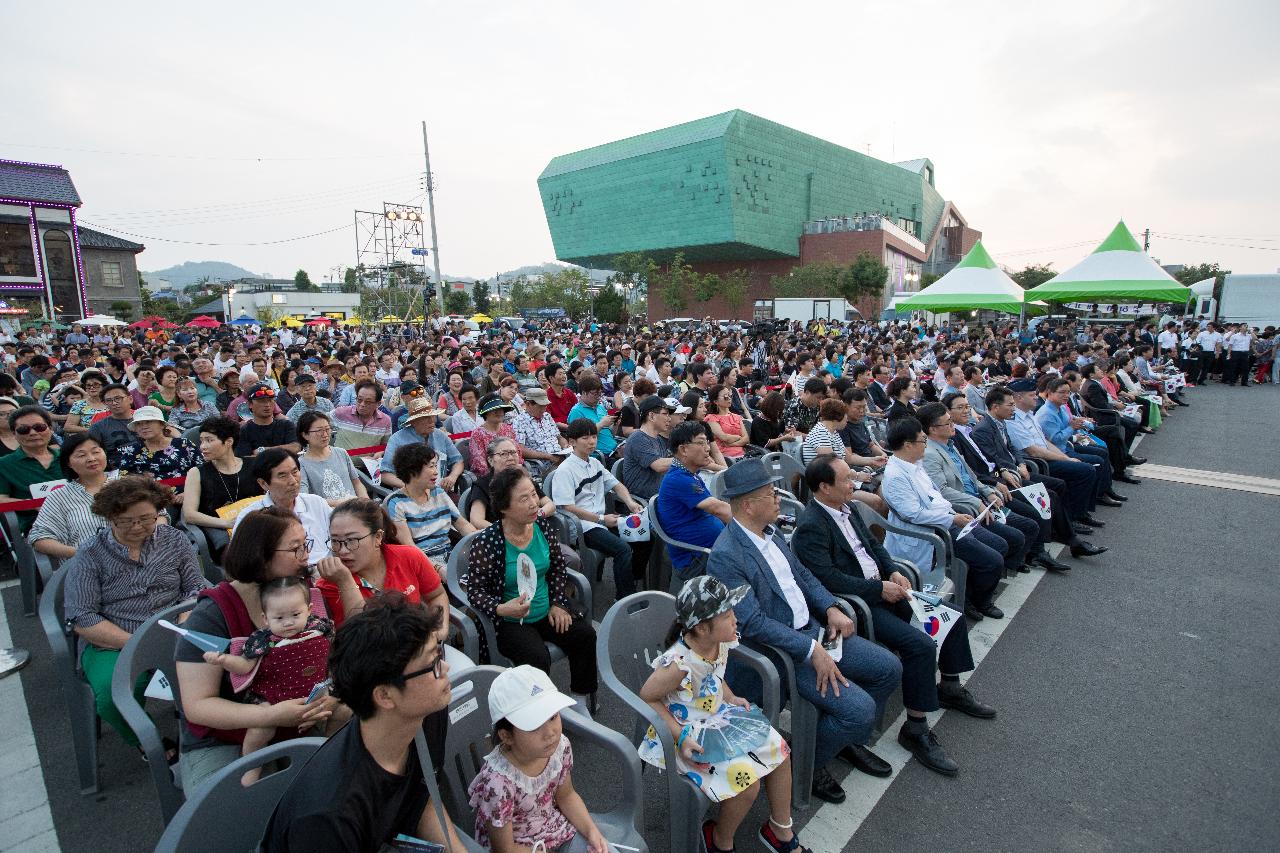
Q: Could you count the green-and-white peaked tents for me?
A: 2